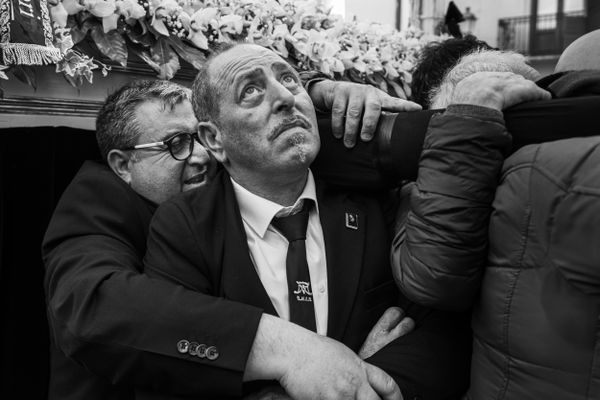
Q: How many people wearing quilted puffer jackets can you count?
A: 2